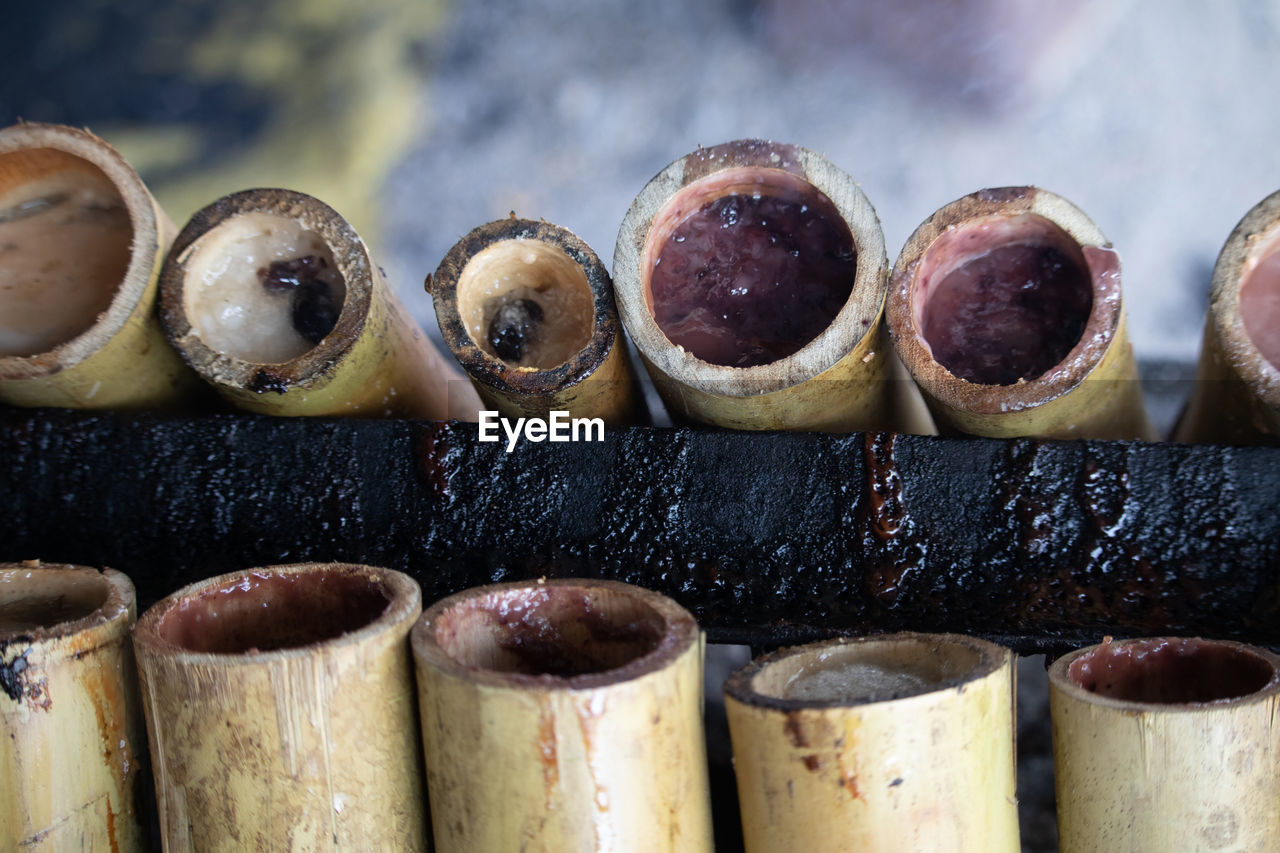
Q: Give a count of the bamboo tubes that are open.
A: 11